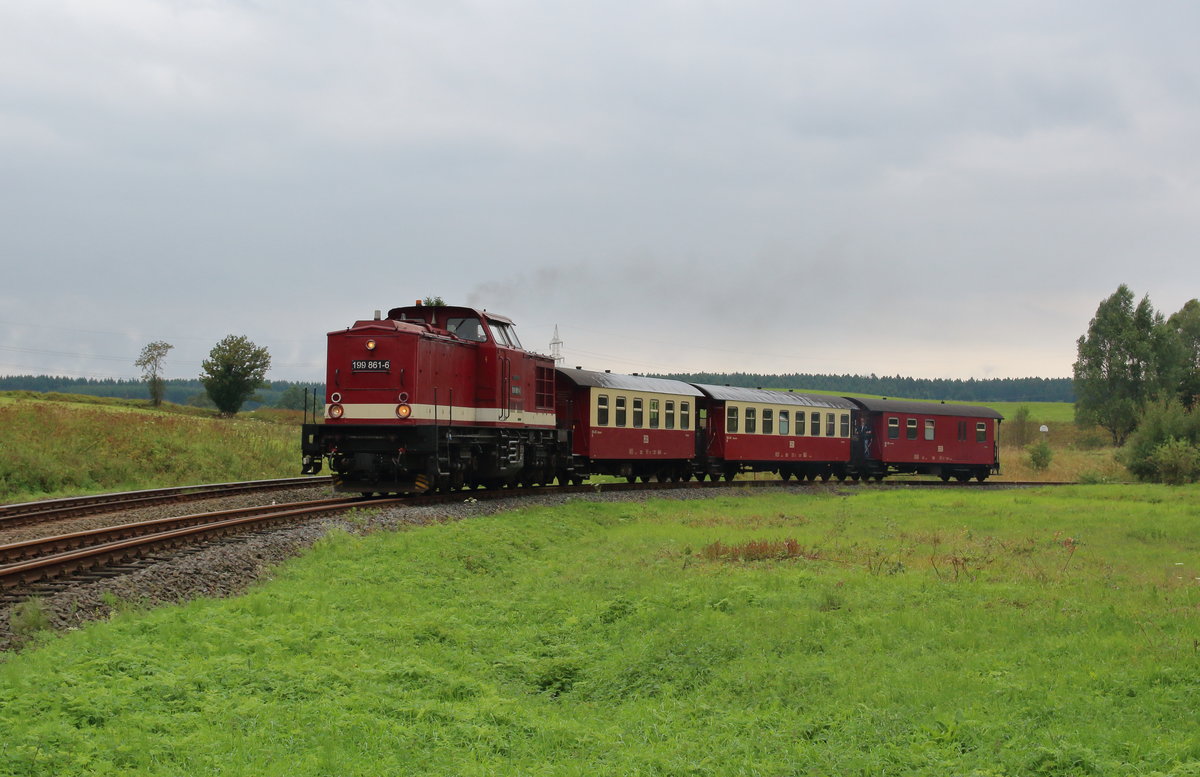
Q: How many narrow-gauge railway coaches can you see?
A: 3